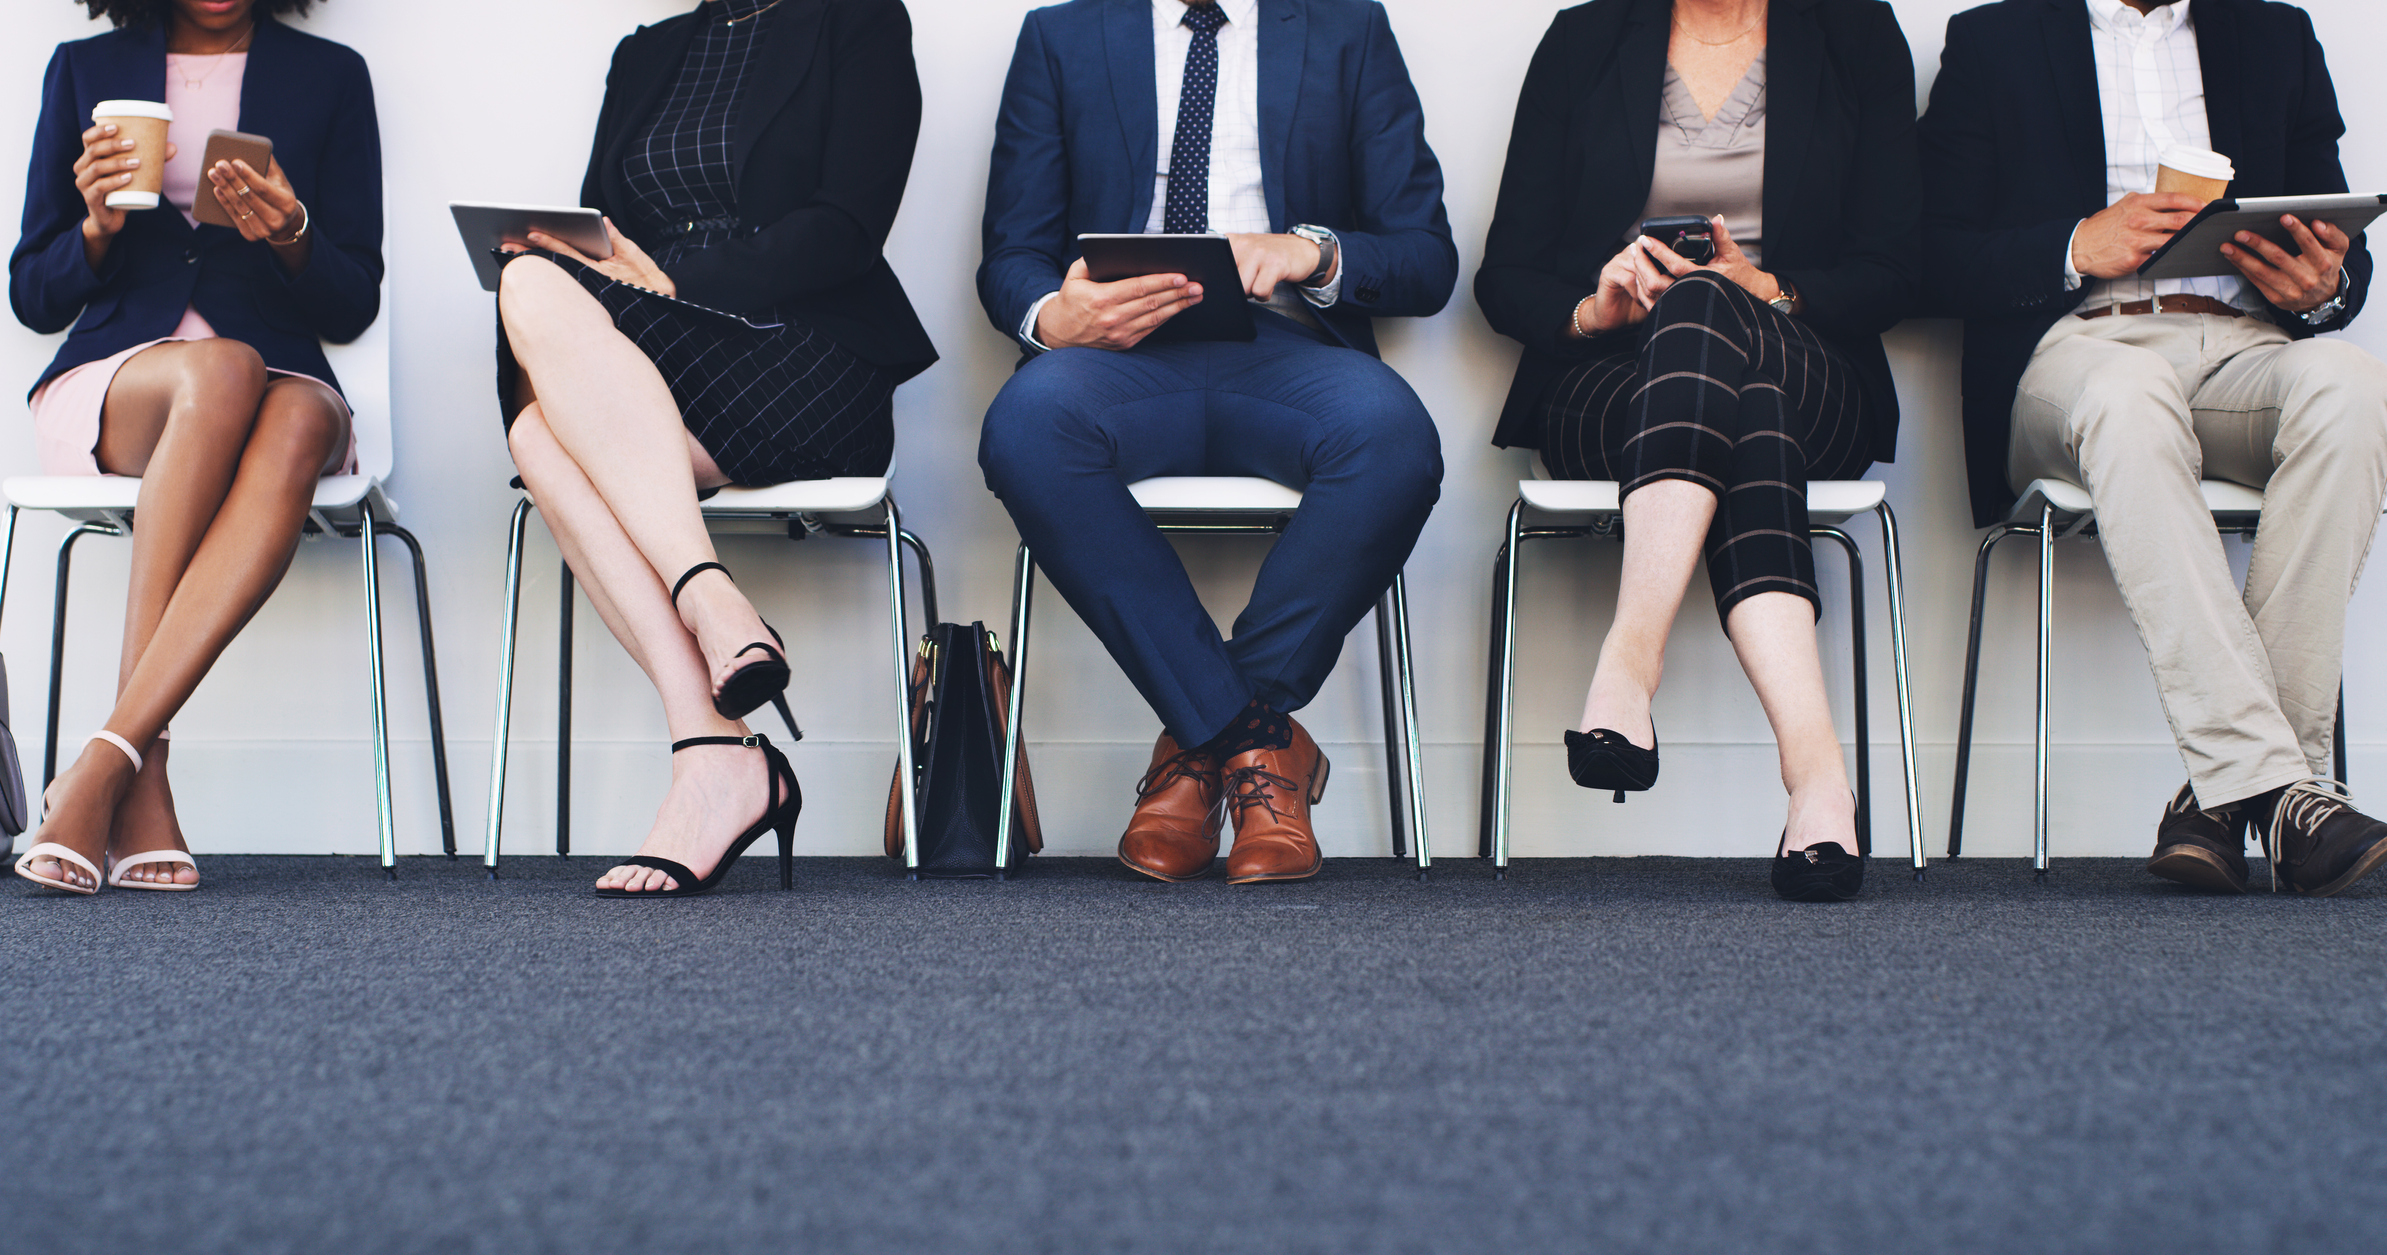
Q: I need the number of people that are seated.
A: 5